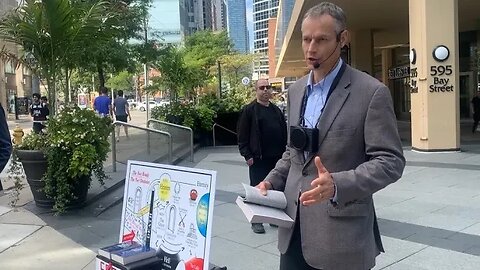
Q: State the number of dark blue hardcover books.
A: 2